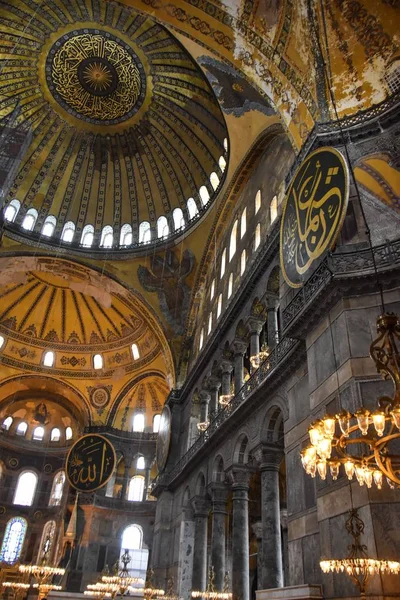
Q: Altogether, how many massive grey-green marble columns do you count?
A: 4